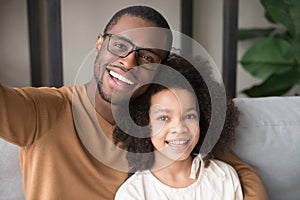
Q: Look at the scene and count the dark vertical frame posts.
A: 4